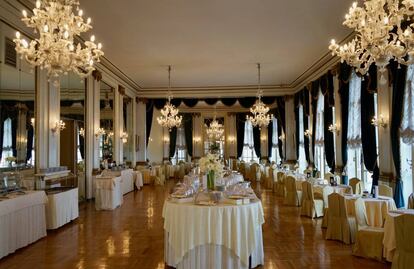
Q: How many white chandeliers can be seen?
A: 5